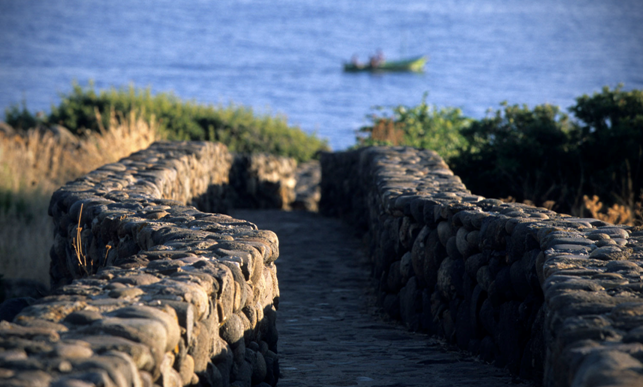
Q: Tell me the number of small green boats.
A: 1